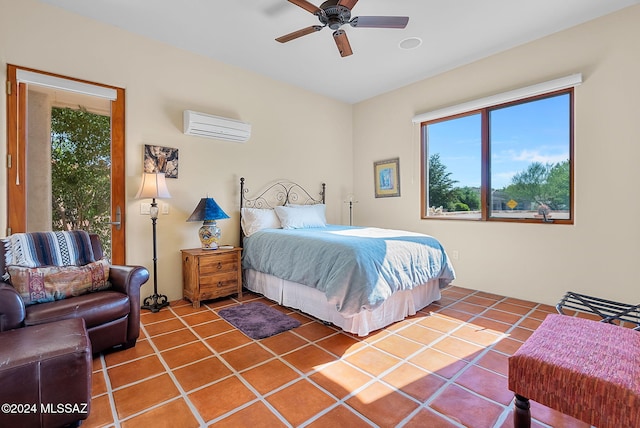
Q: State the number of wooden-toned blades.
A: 4